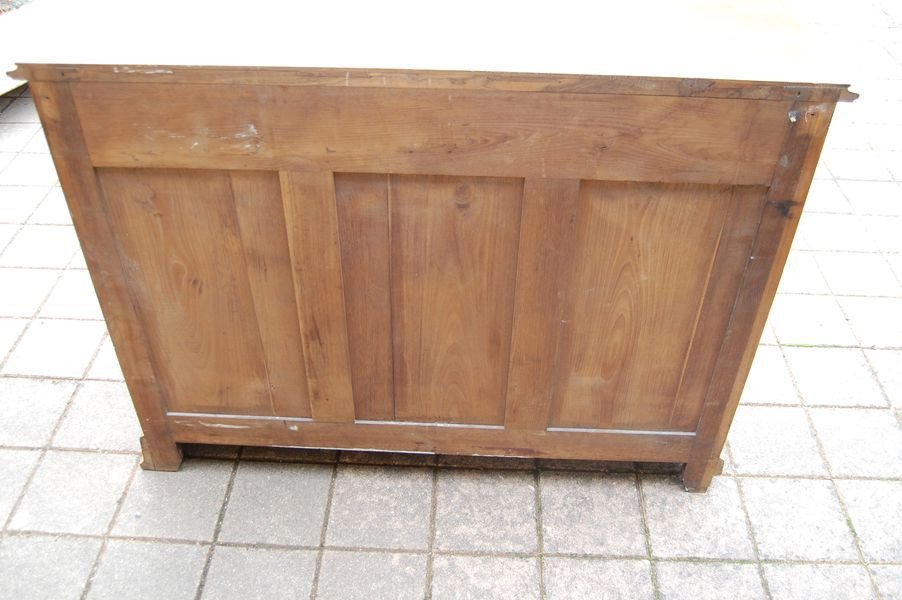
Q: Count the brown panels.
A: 3